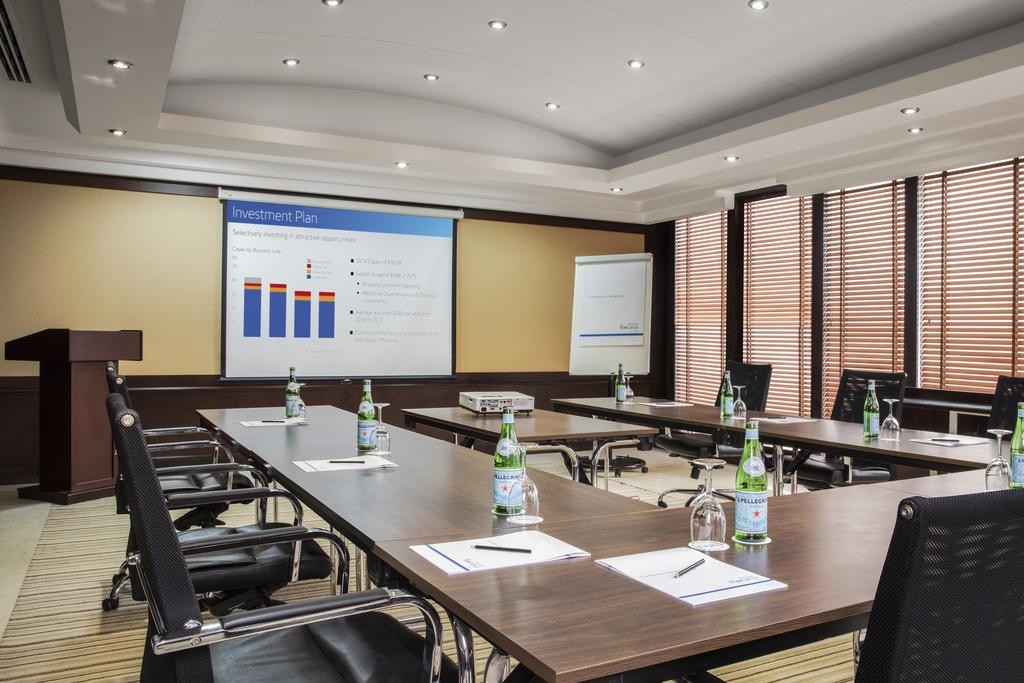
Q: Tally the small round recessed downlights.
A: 14